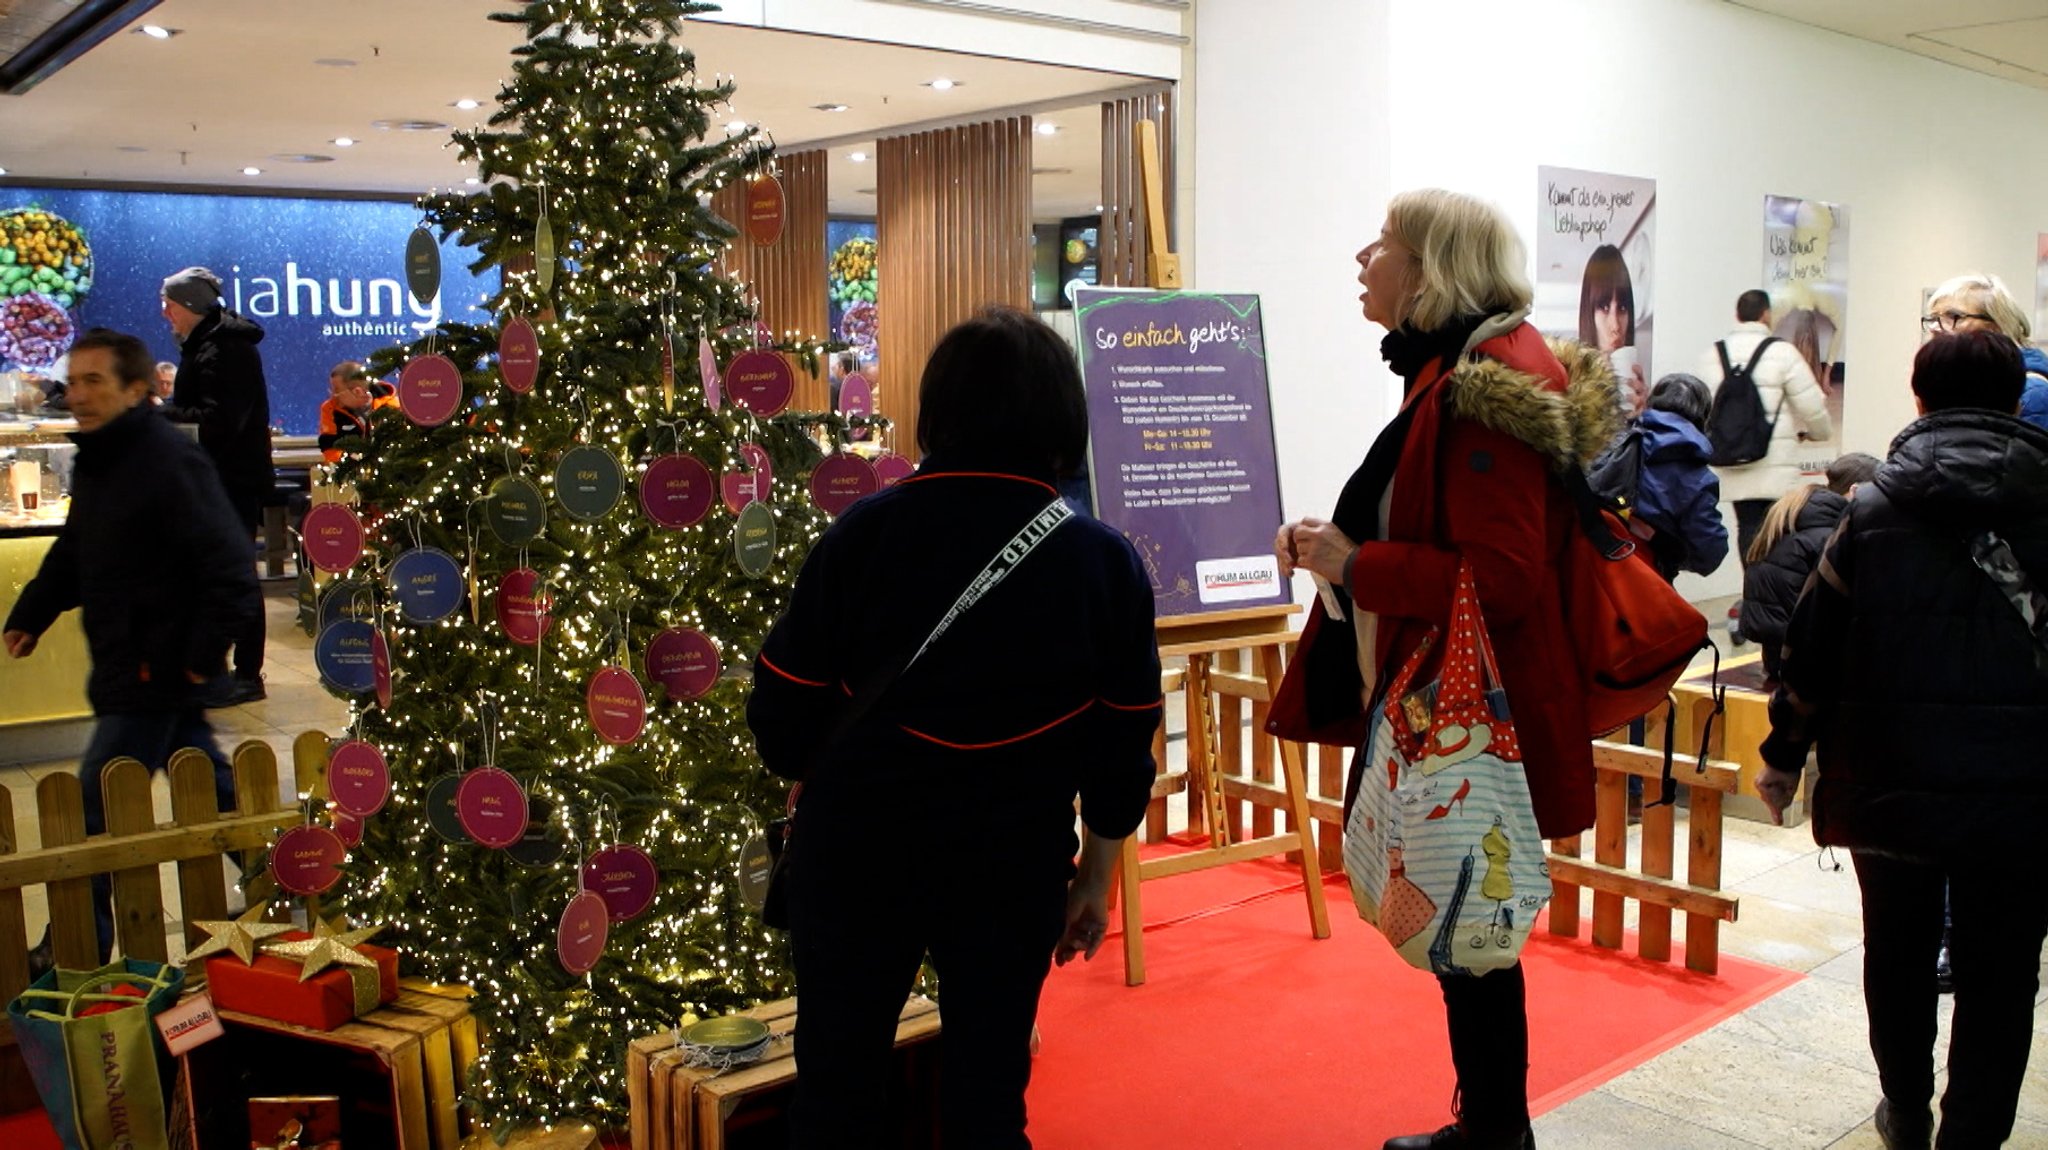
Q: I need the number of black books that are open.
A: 0